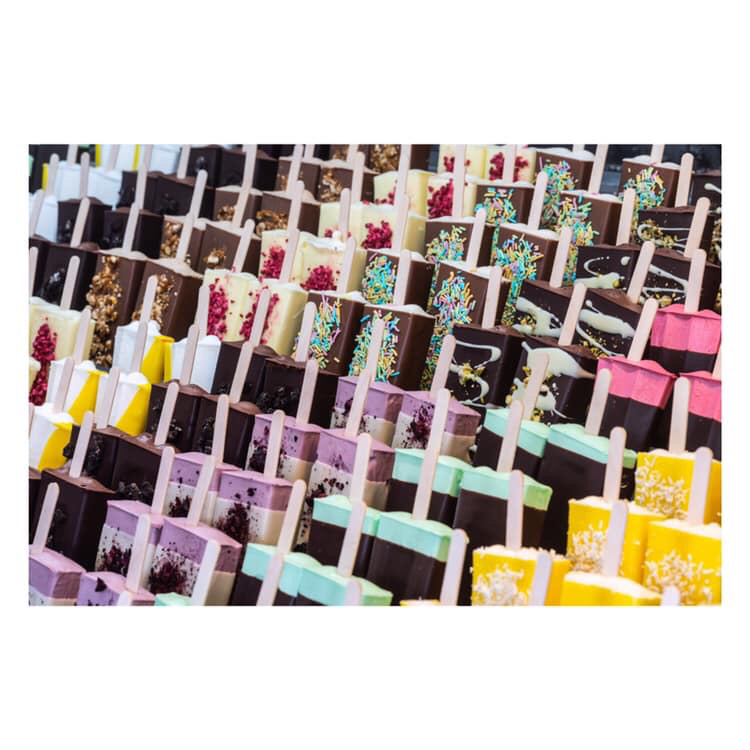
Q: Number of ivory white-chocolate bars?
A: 12